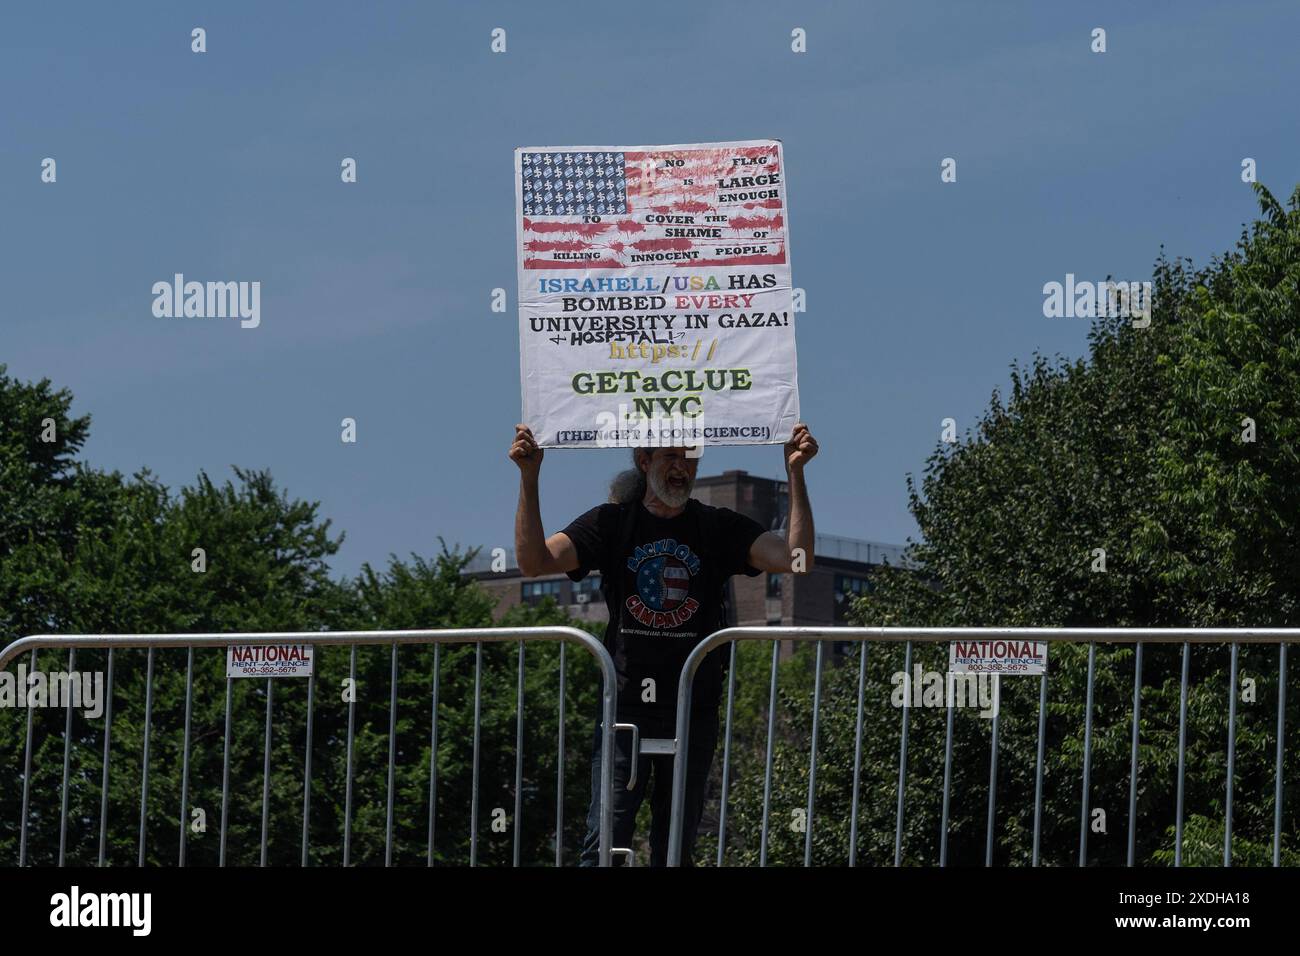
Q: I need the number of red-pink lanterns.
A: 0